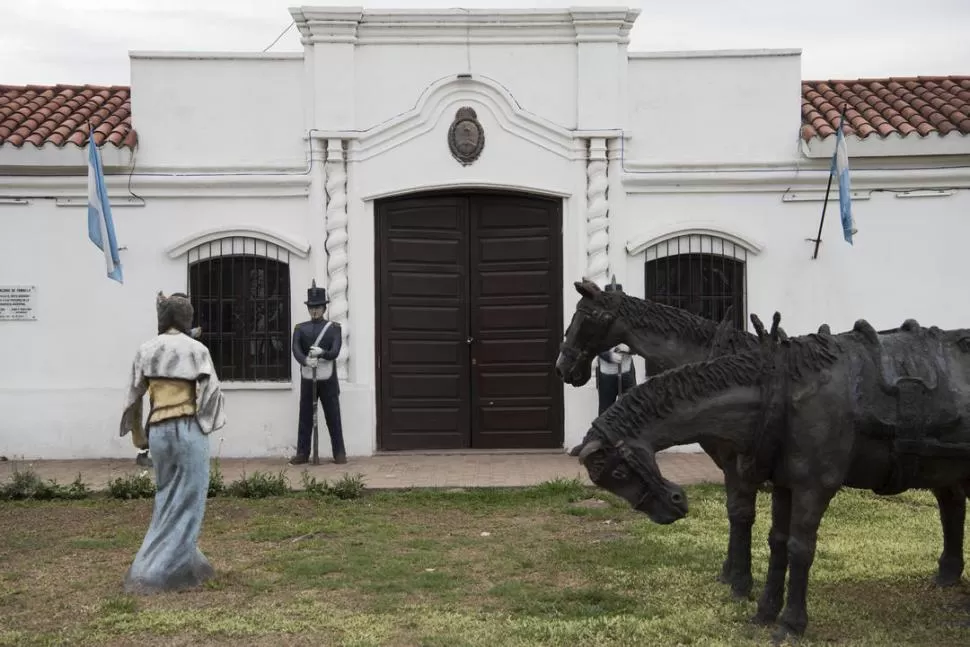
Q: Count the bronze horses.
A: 2